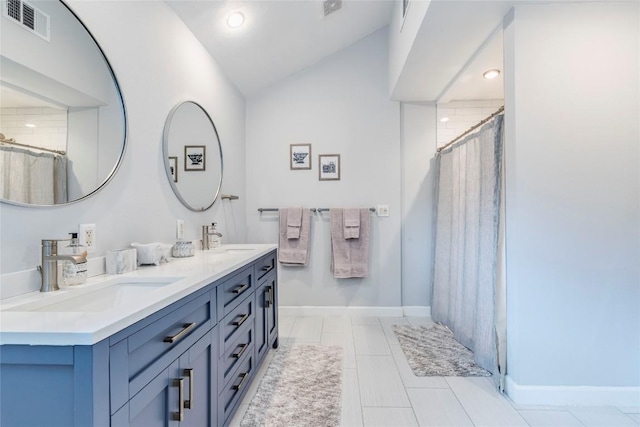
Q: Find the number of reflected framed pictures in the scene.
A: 2